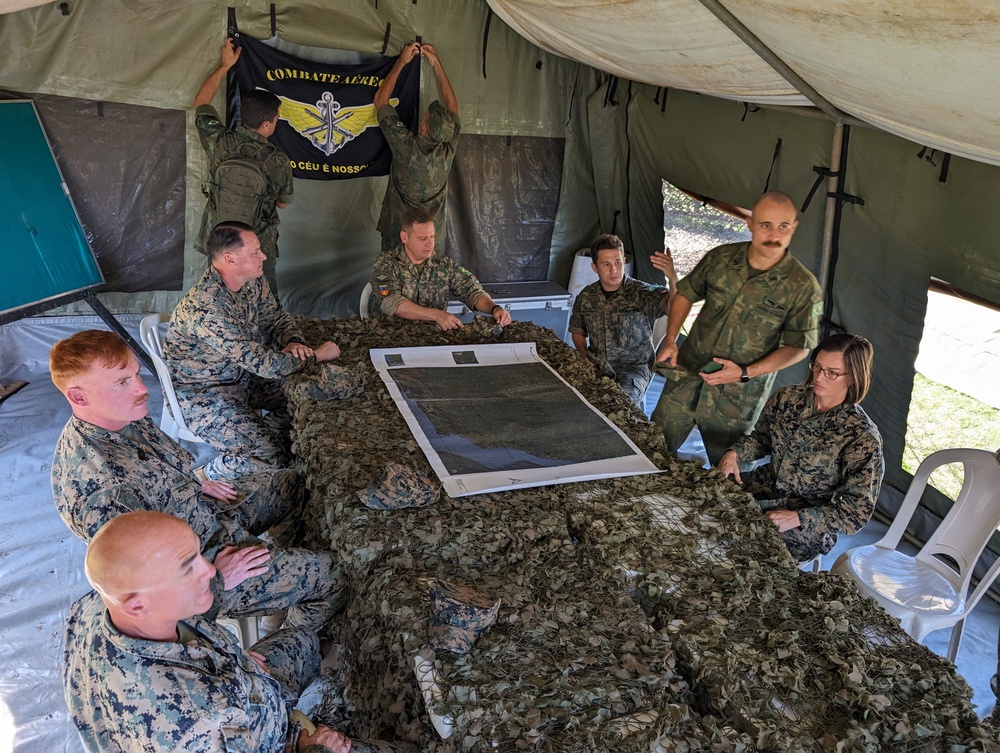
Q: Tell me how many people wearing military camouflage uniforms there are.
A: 9